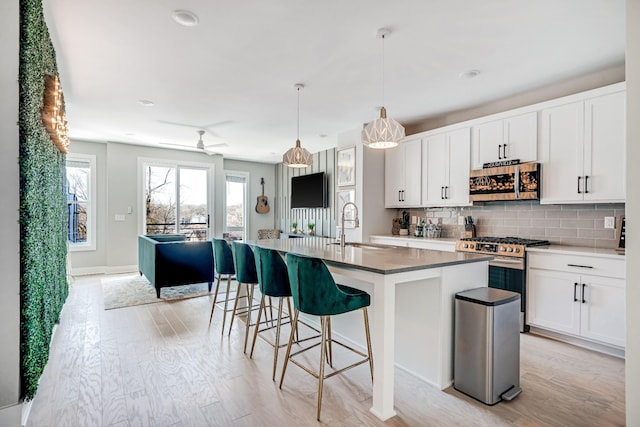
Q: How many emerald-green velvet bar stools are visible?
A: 4